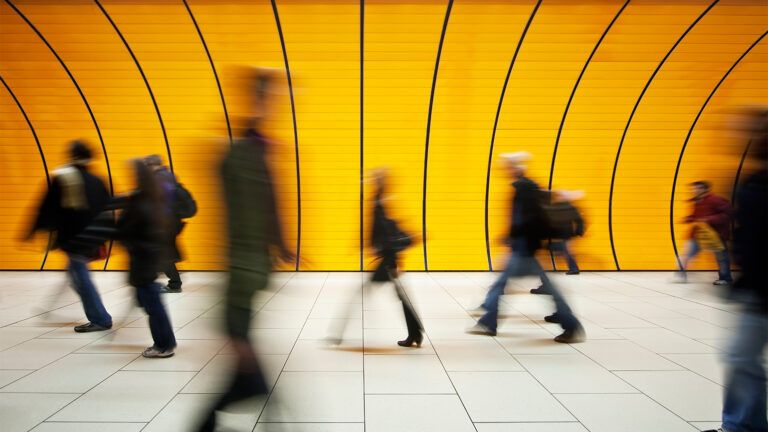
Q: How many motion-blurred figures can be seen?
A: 9